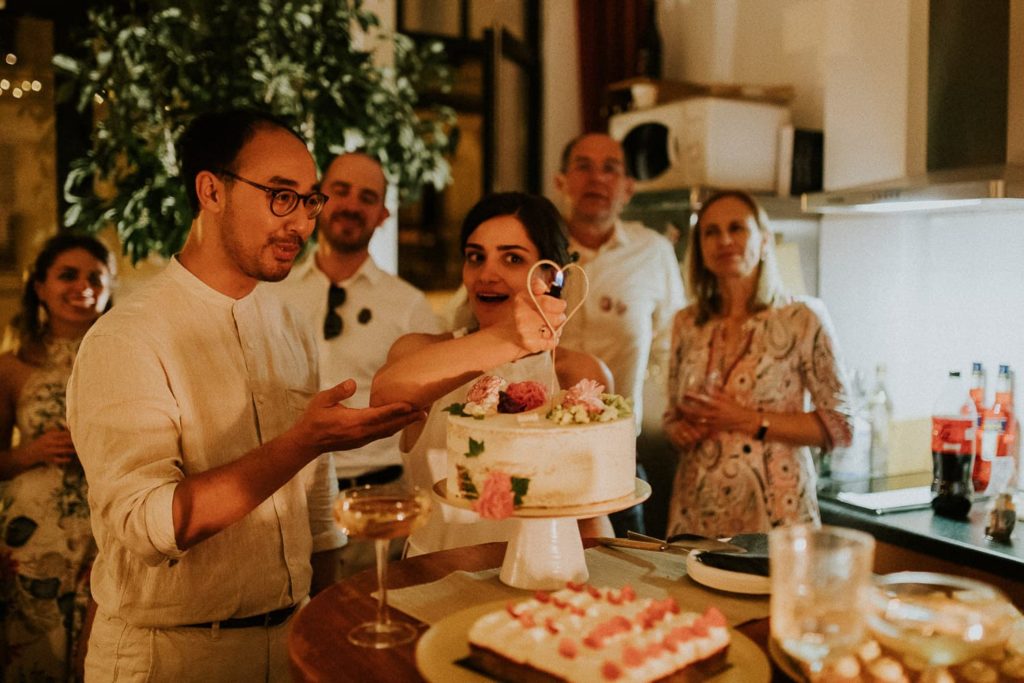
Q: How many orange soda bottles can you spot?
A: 2